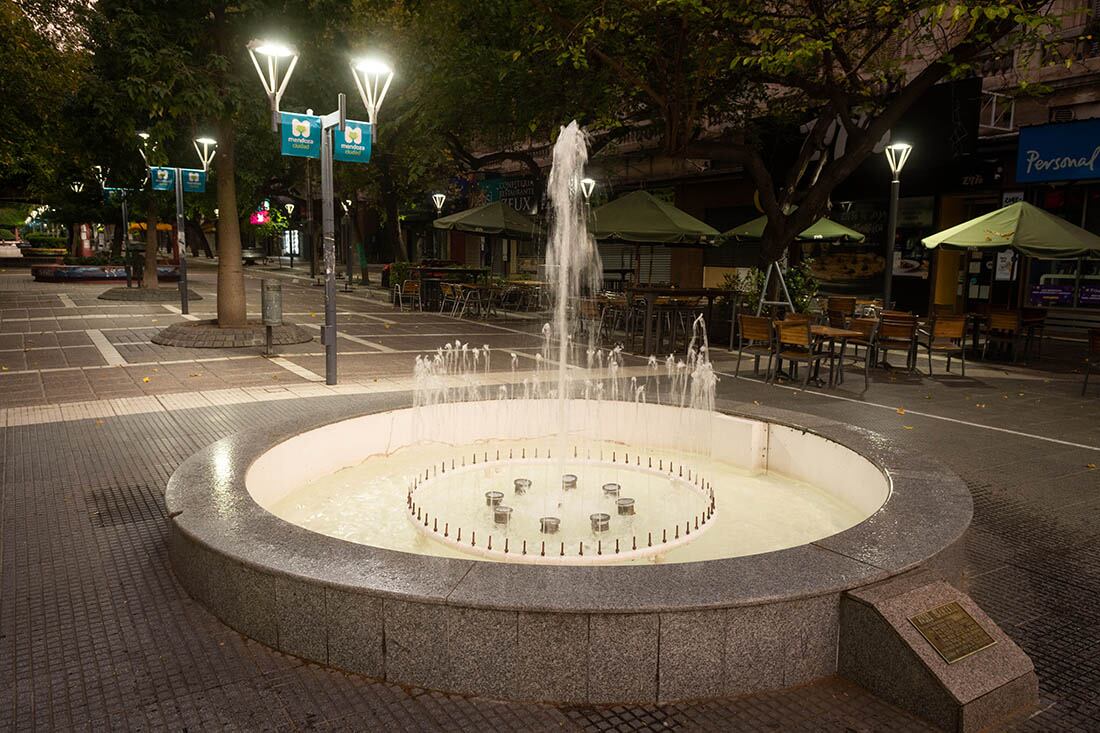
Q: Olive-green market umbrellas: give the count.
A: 4